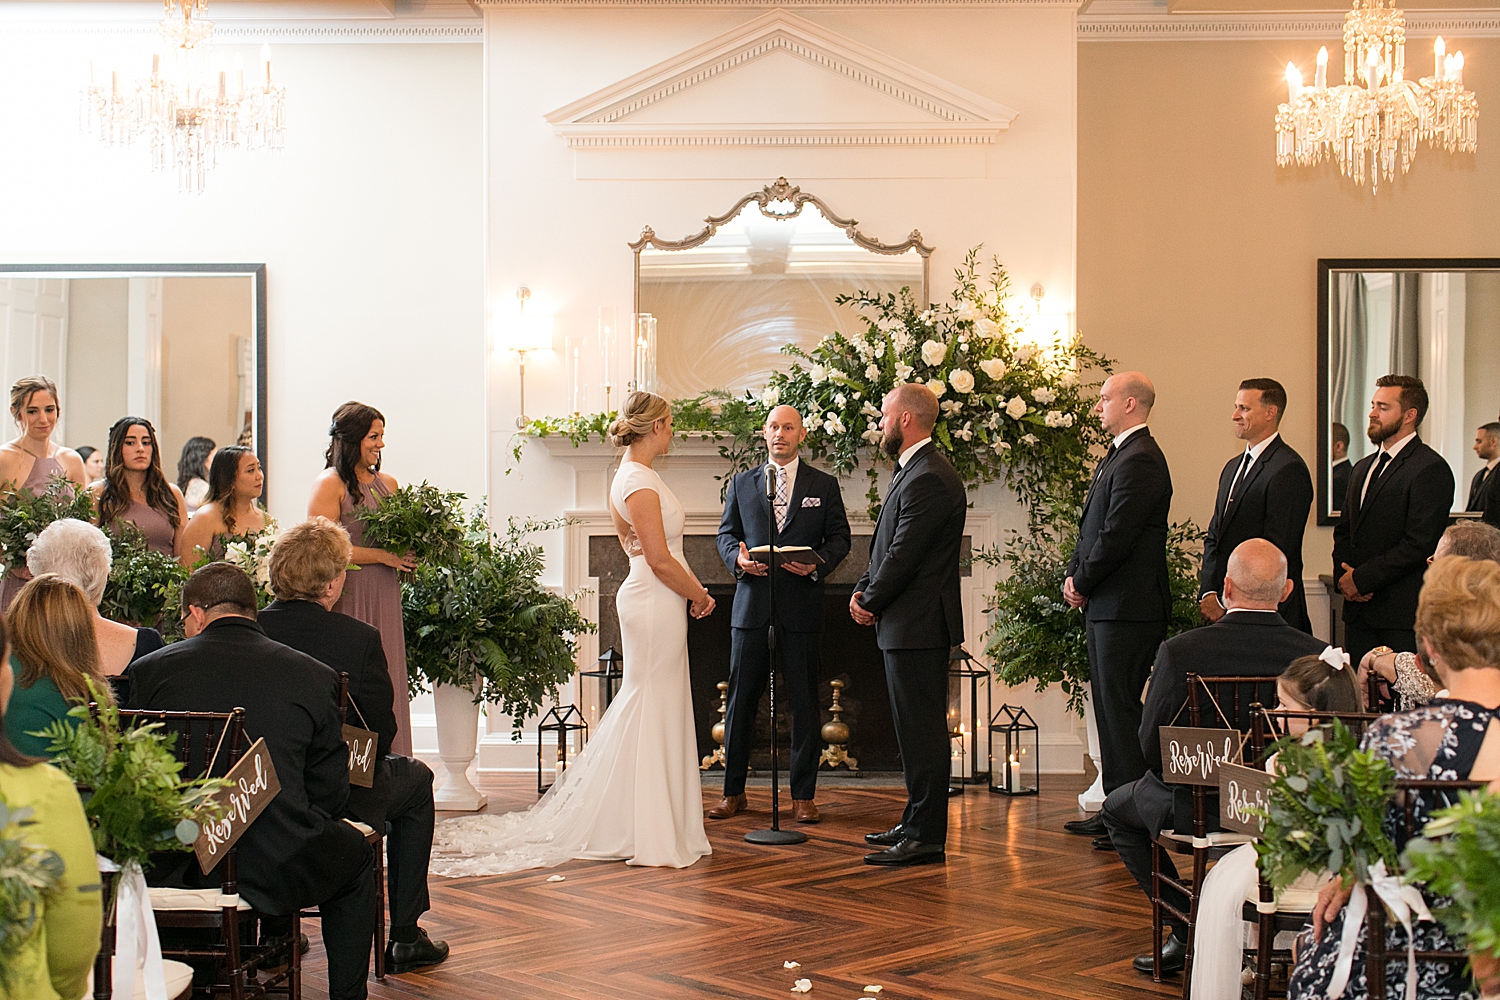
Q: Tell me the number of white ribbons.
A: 3